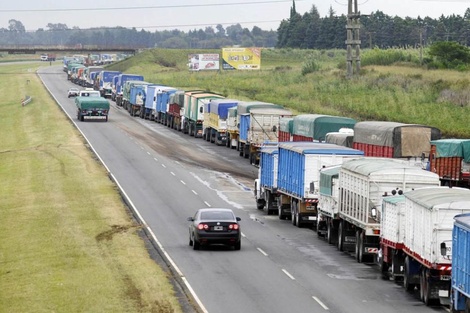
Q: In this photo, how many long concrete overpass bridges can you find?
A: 1